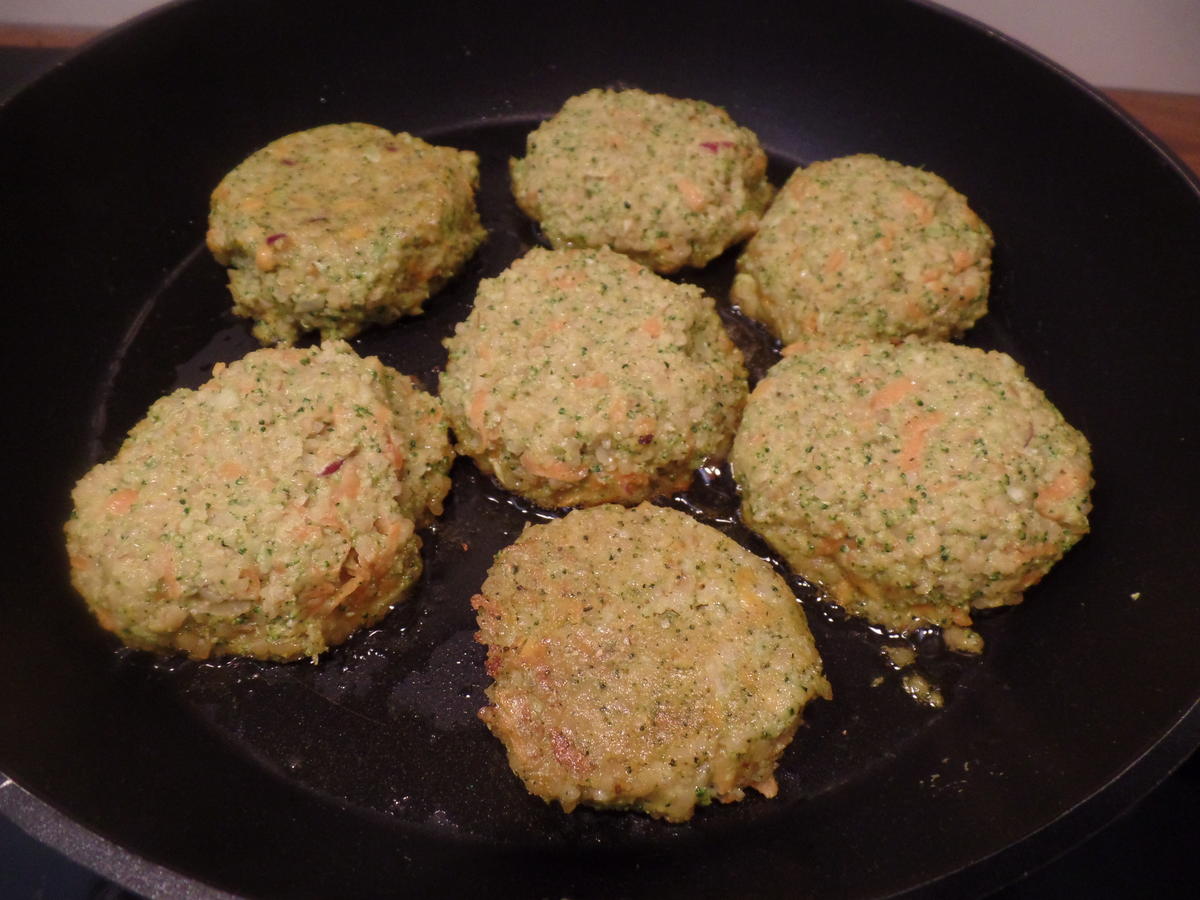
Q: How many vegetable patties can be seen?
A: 7